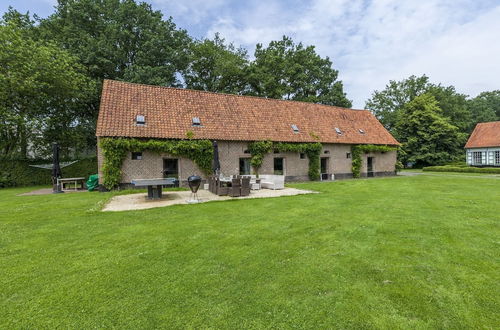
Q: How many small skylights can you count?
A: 5